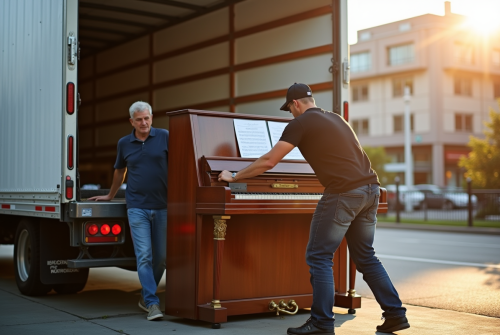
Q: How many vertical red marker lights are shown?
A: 4